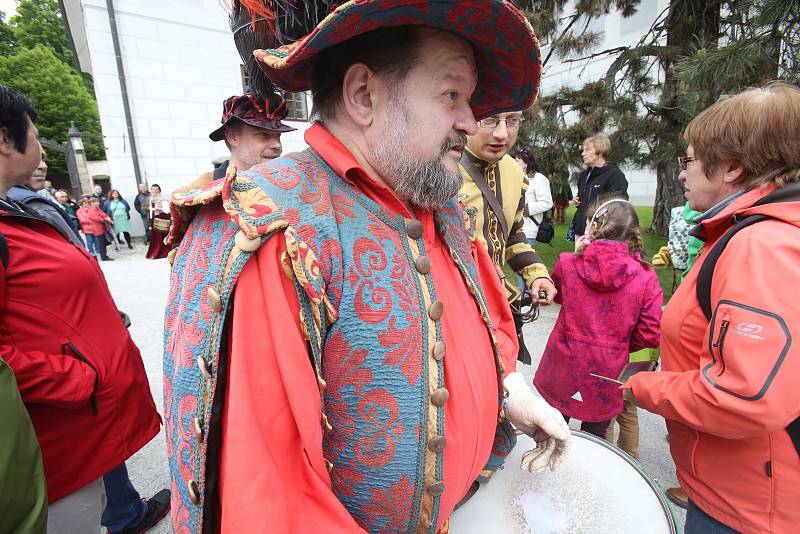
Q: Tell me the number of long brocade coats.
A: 1